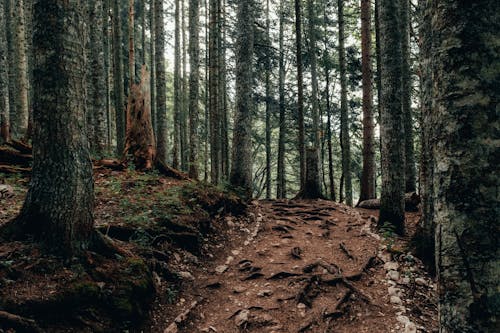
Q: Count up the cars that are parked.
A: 0